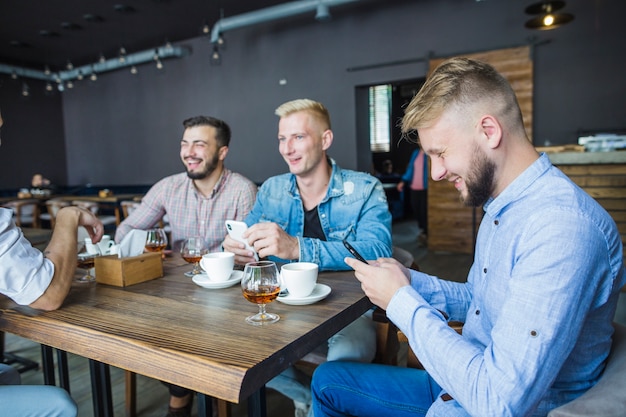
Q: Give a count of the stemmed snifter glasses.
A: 4